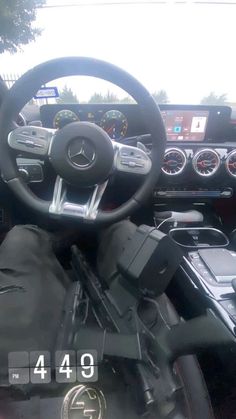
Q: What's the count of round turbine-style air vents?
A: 3